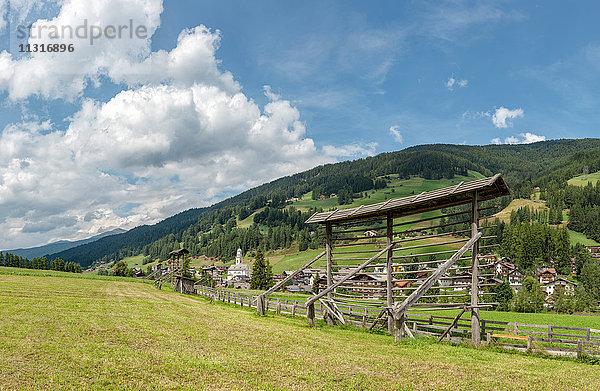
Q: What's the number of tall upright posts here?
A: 3